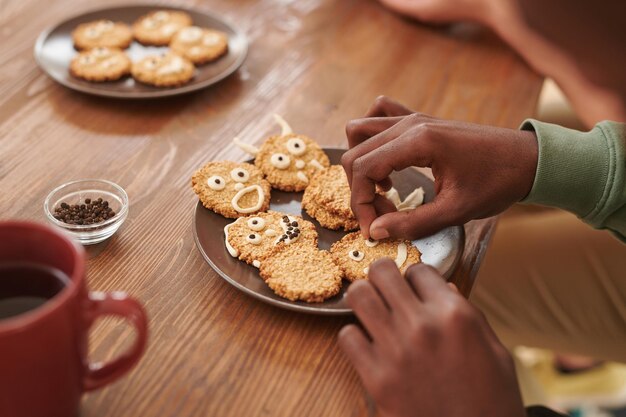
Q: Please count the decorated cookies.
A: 9